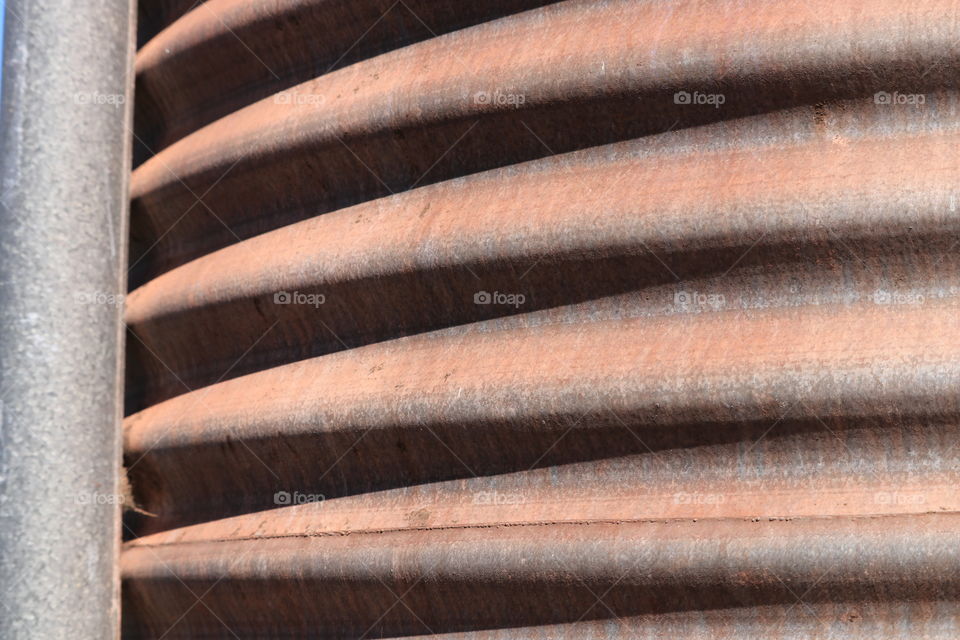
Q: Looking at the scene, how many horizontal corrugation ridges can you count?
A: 5